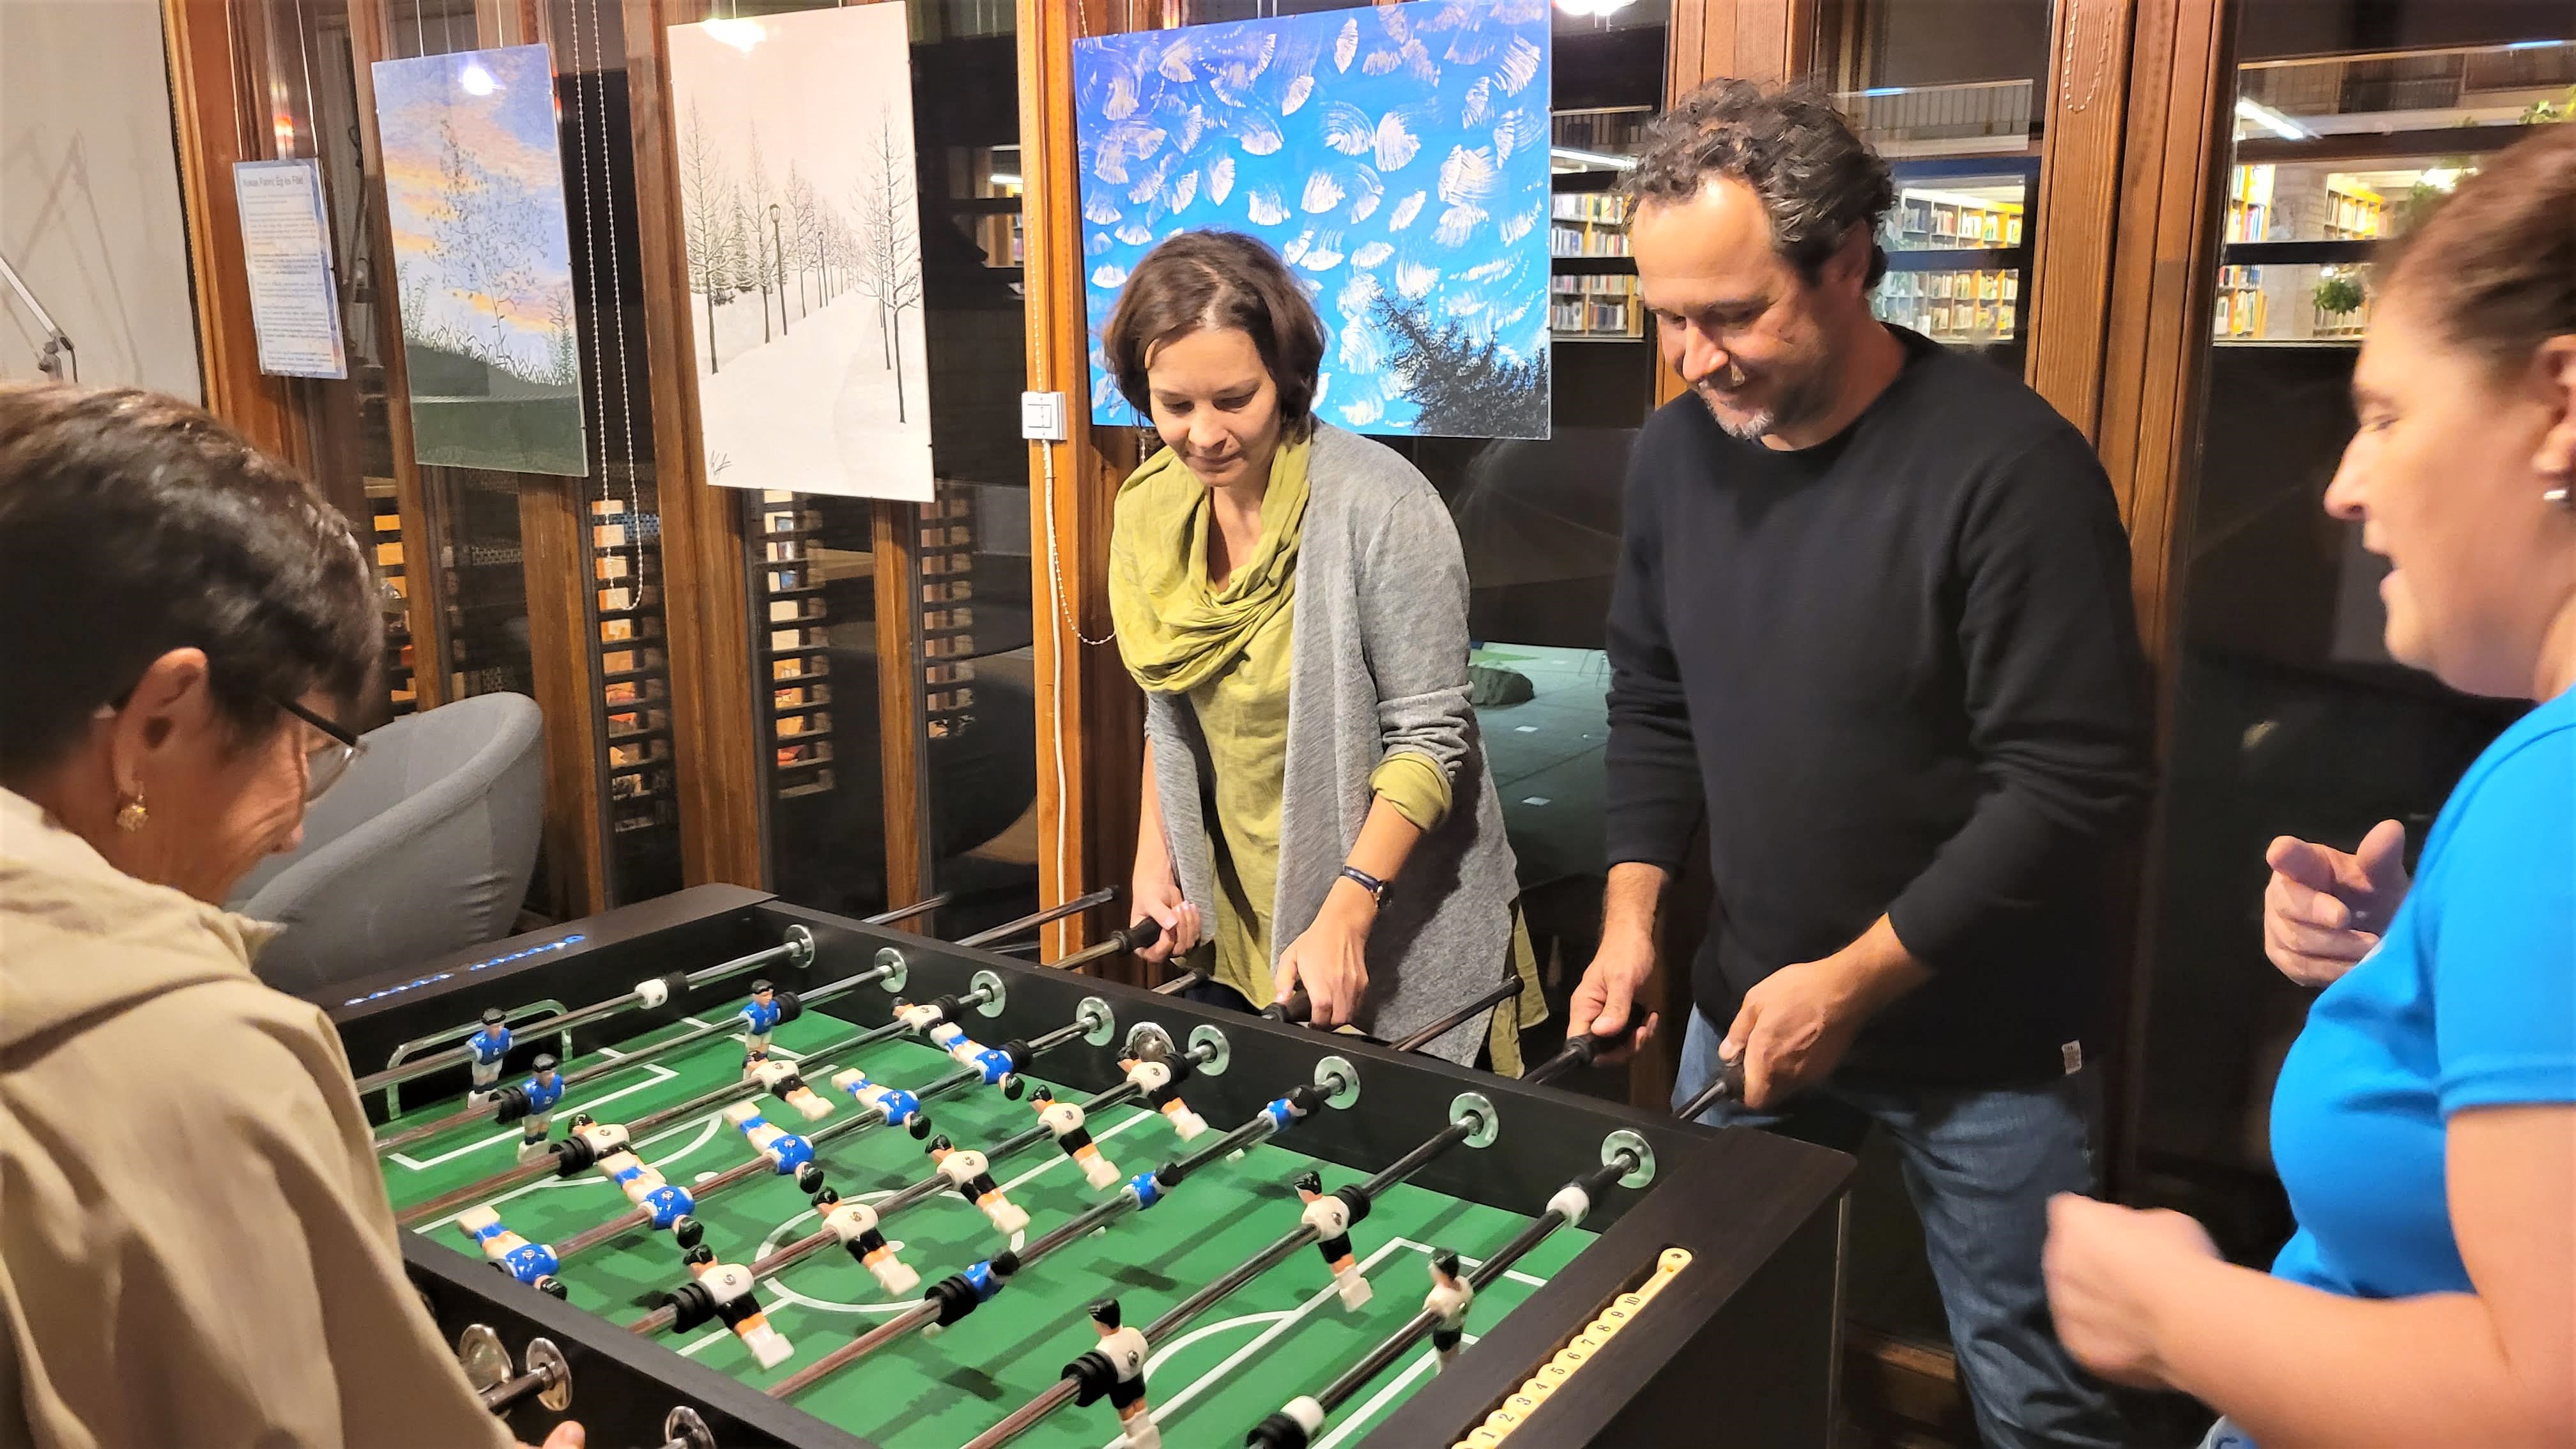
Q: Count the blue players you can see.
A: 11